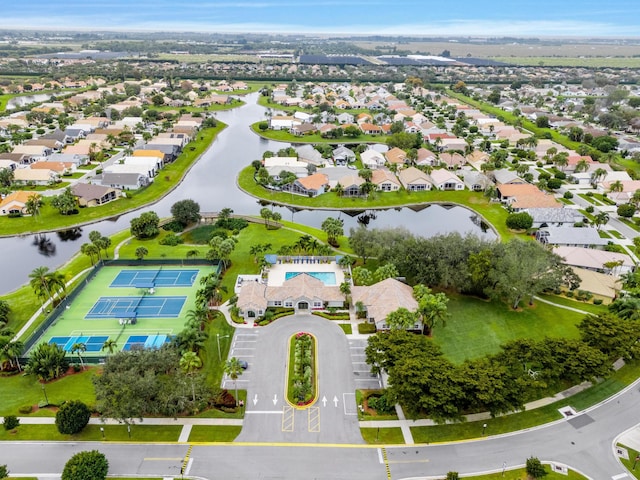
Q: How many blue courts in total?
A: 4